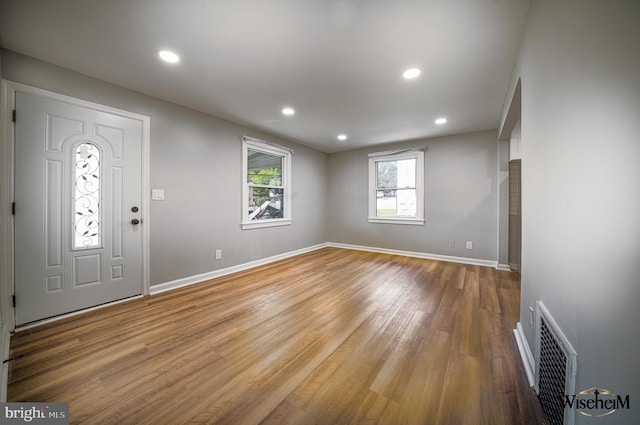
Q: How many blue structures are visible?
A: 0